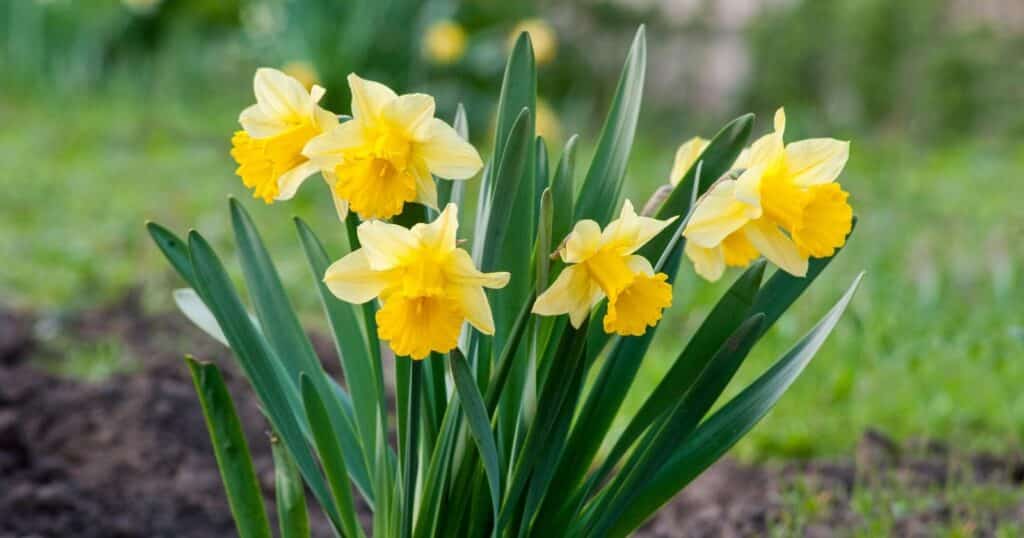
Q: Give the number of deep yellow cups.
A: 6